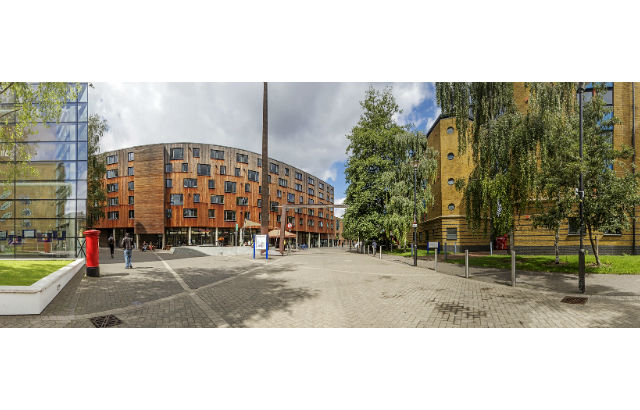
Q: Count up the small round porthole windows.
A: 4